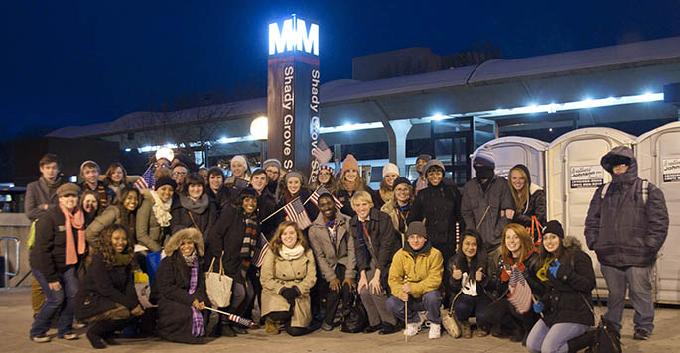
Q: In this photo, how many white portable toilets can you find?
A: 3